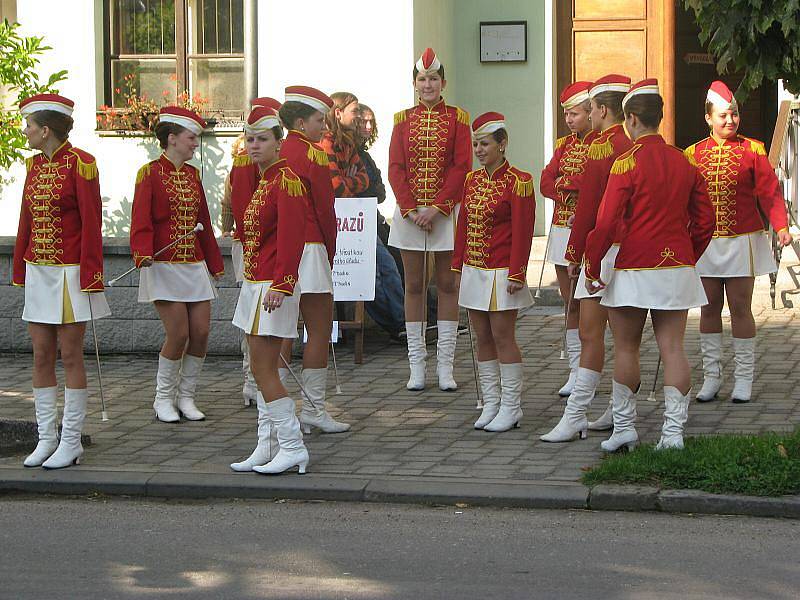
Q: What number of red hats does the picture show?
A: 11